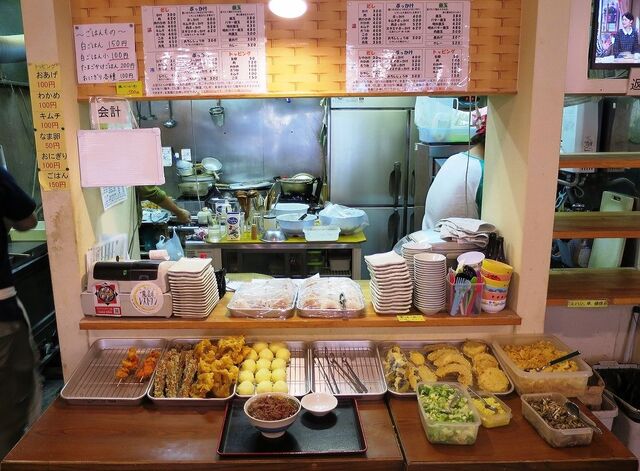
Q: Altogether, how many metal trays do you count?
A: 7